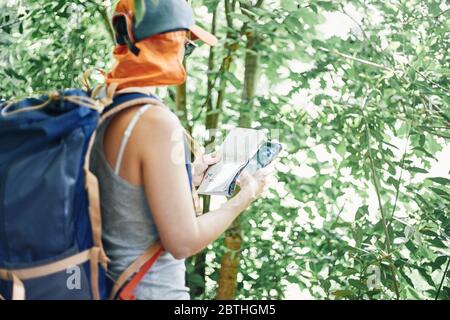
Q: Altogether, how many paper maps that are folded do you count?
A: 1